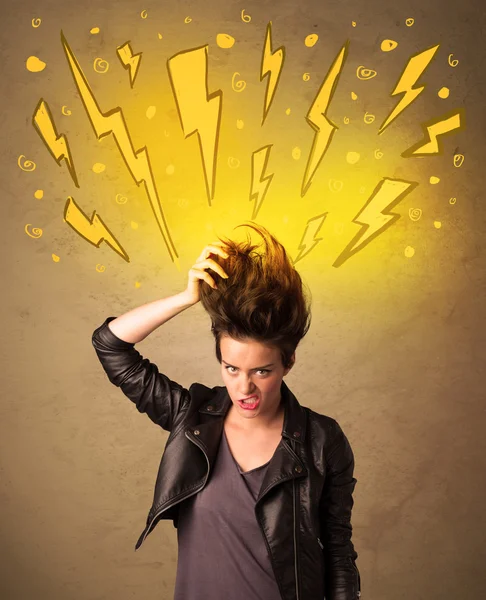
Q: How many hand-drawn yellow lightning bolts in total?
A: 12